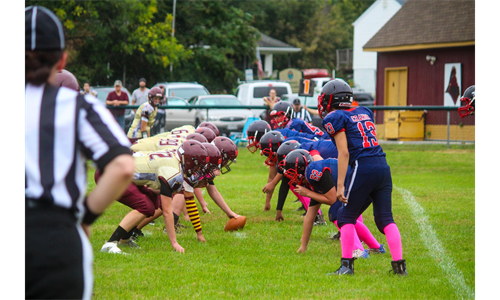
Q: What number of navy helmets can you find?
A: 7